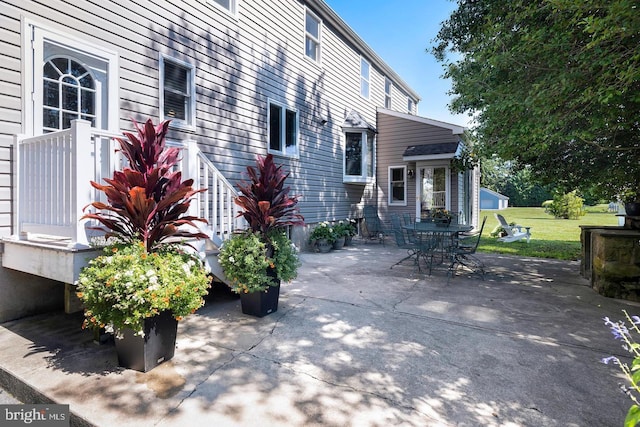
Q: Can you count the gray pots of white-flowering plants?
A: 3